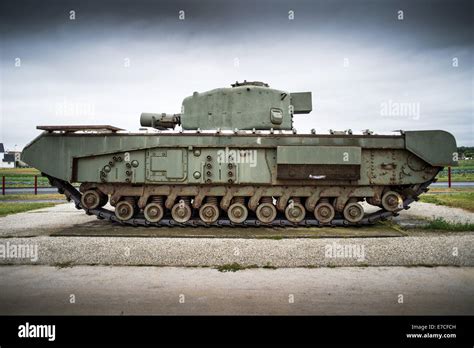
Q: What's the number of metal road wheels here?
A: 11